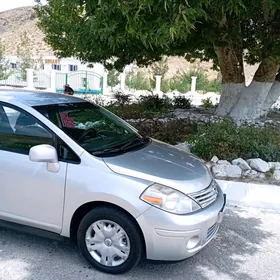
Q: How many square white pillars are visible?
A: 6